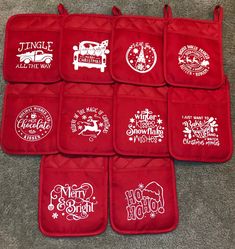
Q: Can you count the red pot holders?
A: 10